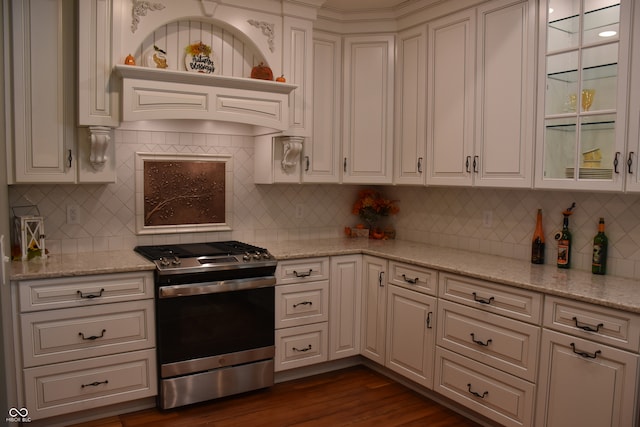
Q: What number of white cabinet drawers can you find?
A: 11